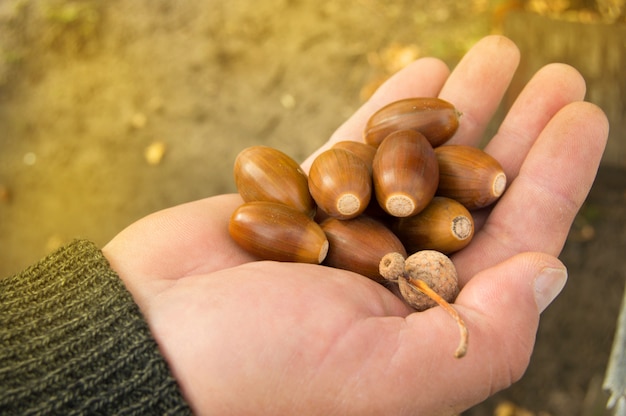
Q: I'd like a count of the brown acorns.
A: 9